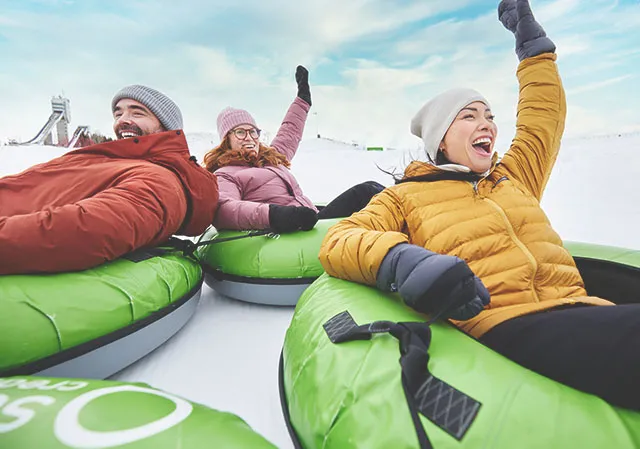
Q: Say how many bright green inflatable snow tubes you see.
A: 4